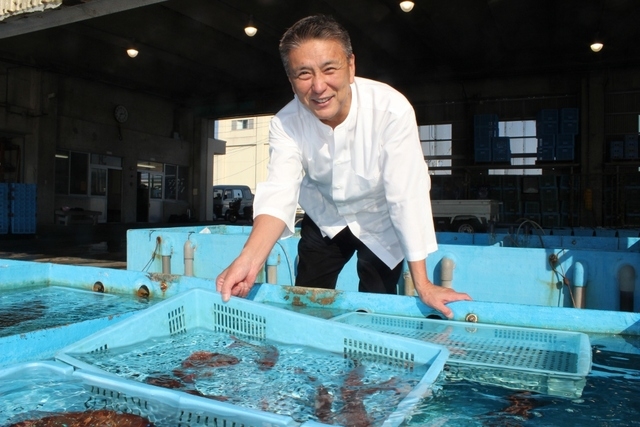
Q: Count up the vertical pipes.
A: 7